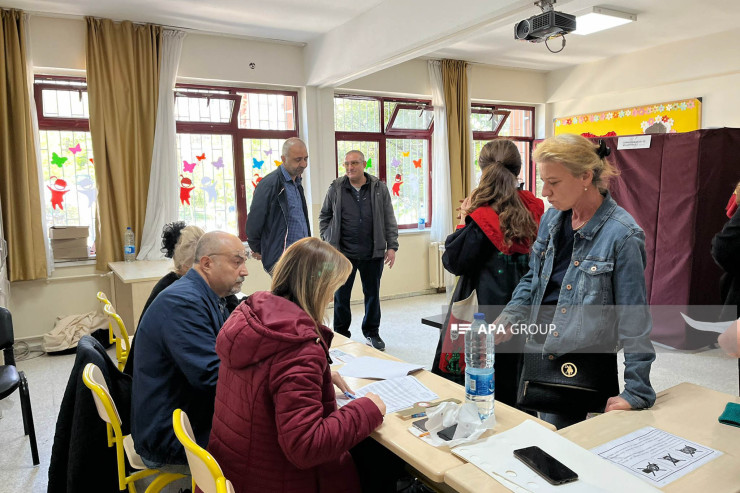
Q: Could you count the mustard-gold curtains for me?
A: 3